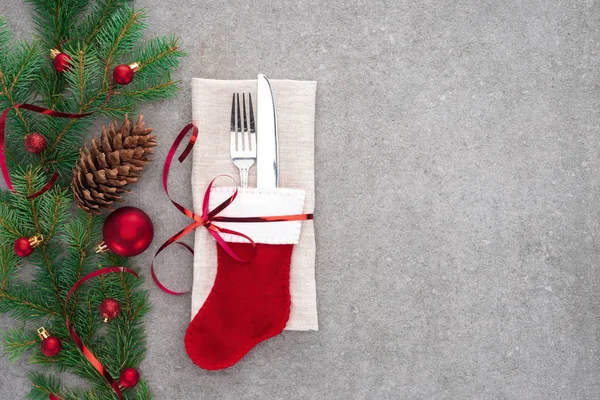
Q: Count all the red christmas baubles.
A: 8